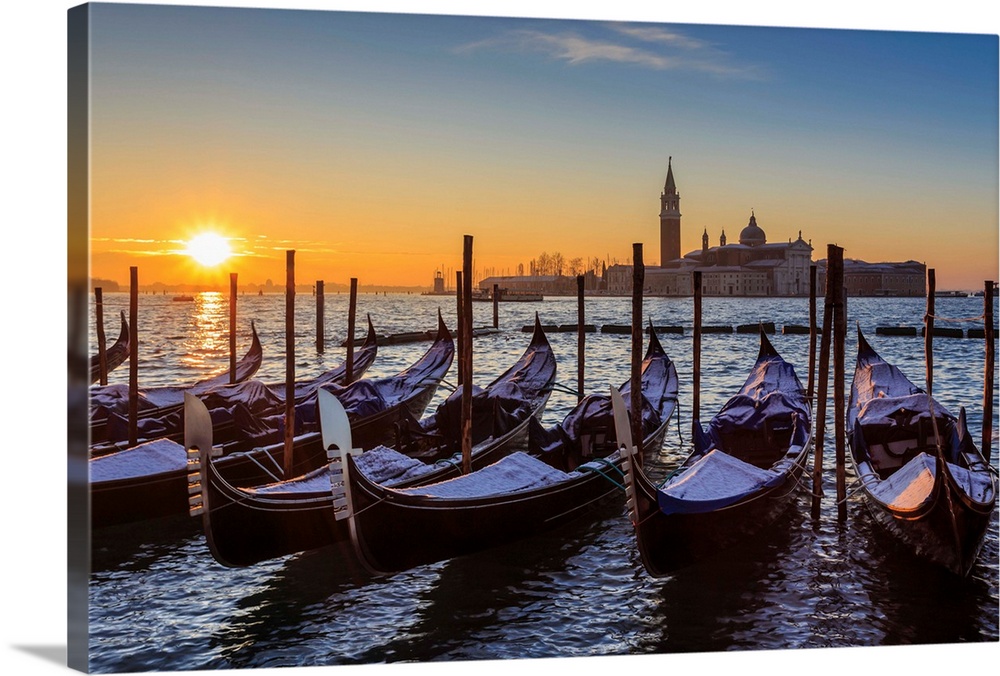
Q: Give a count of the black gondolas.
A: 8